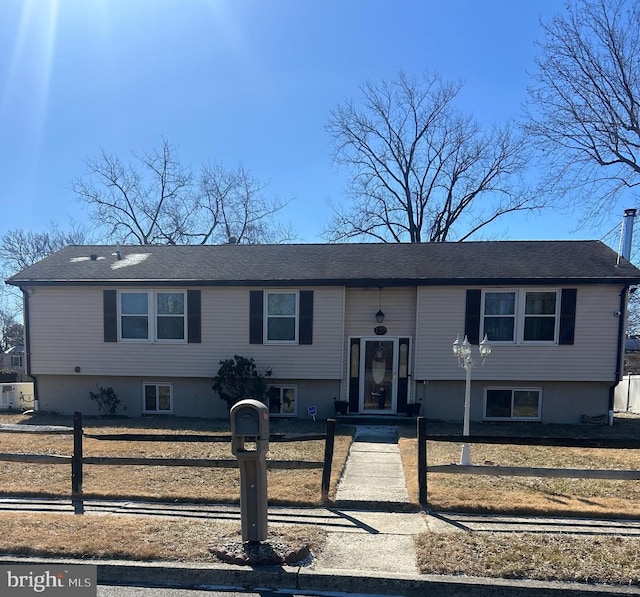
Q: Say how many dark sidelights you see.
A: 2